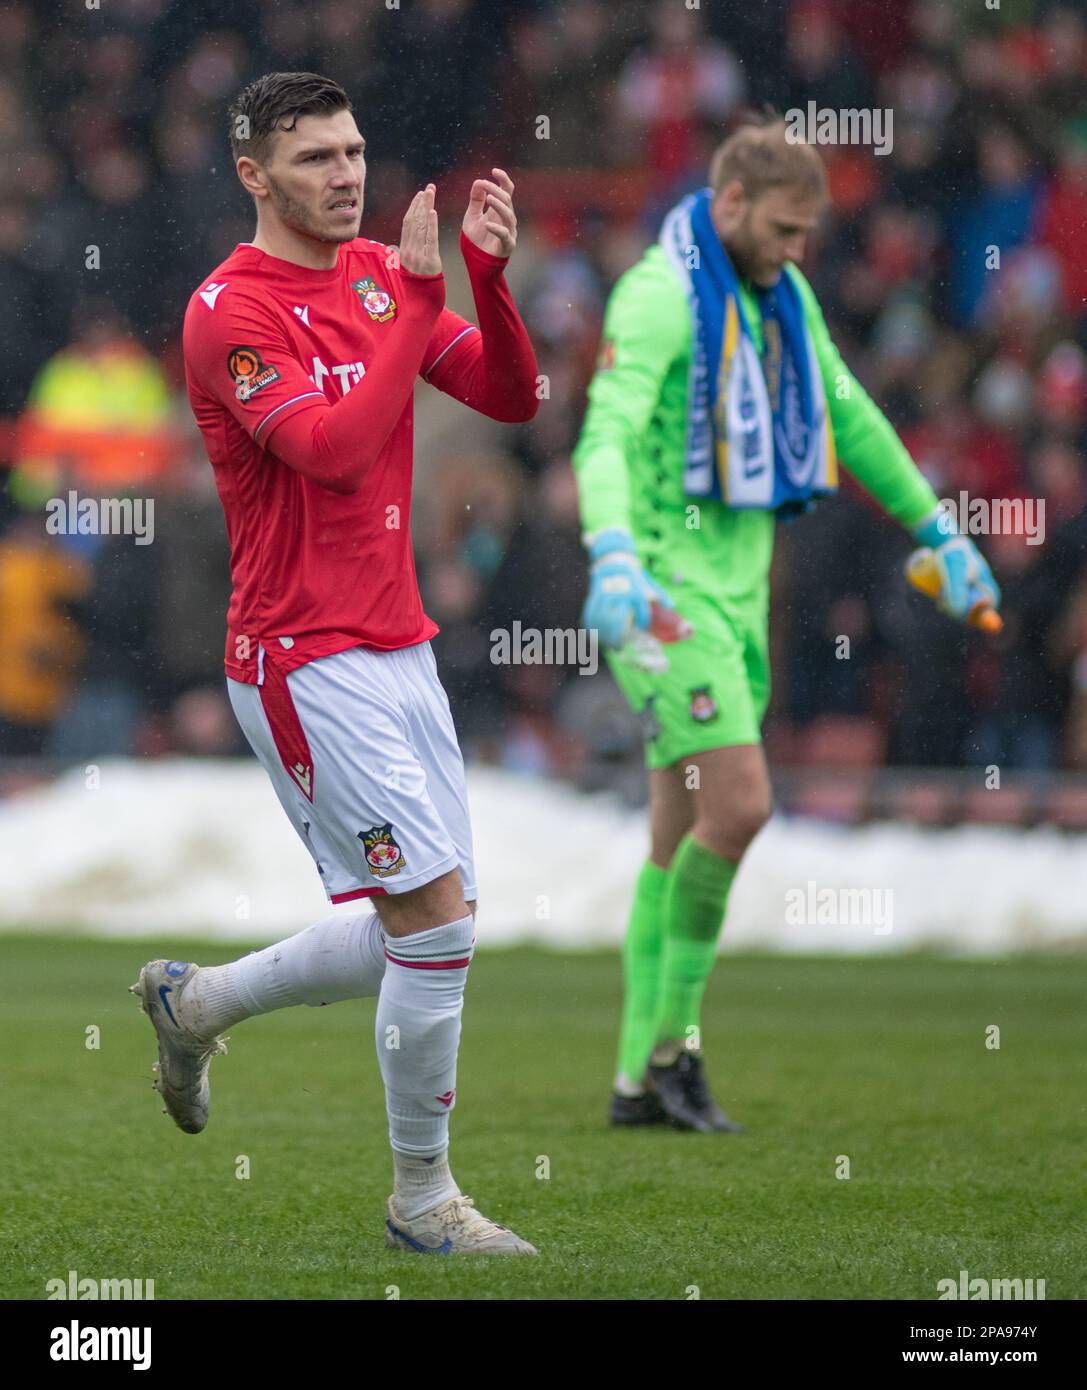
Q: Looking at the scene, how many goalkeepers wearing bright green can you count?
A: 1